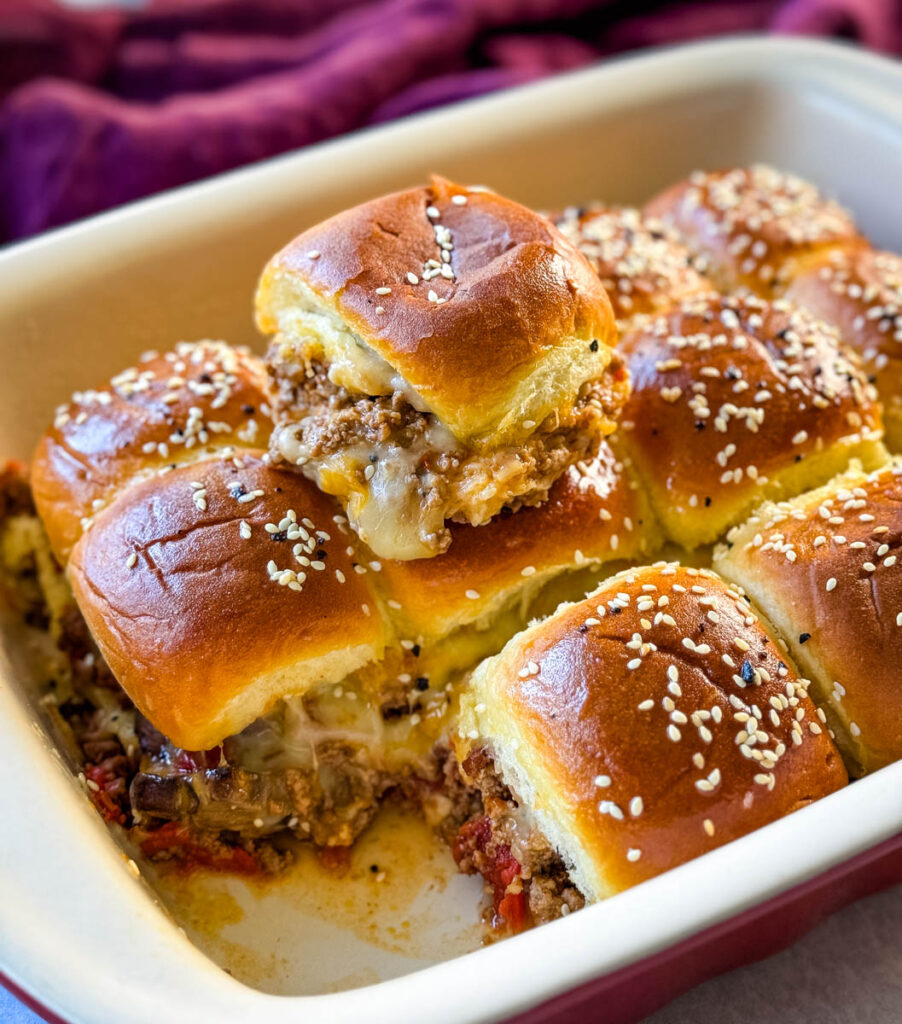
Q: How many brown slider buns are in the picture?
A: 10